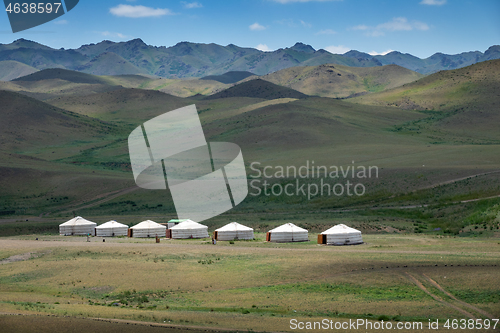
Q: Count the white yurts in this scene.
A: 7